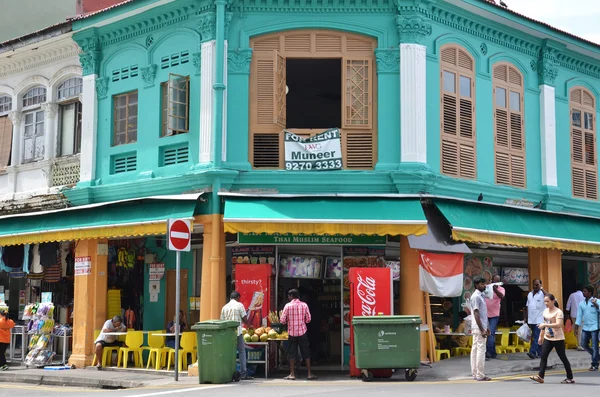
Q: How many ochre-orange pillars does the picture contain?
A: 4